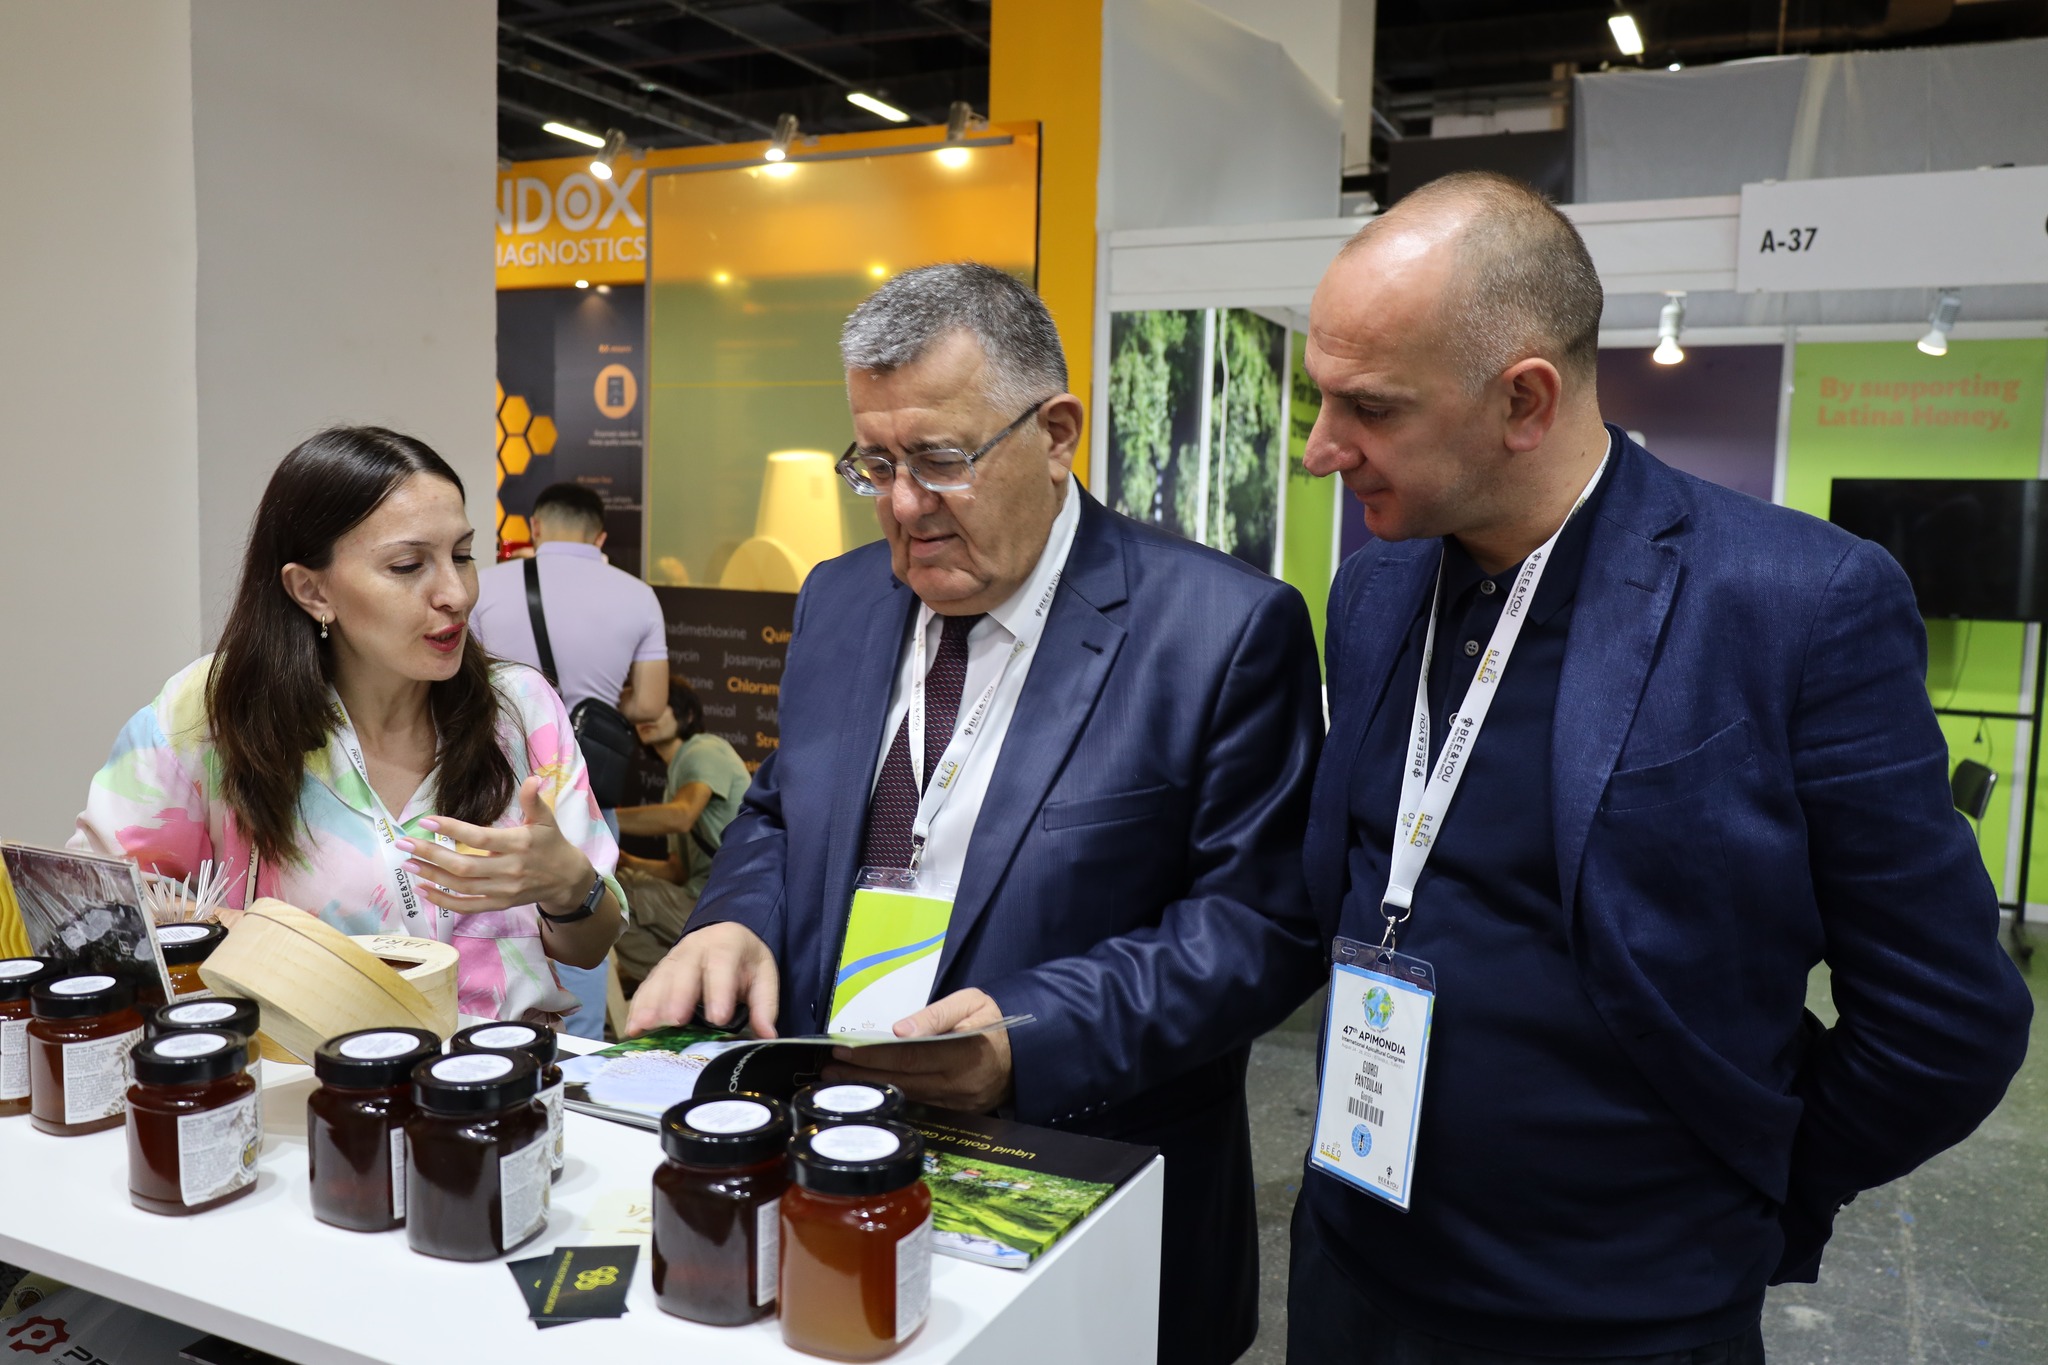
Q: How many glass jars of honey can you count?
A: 11